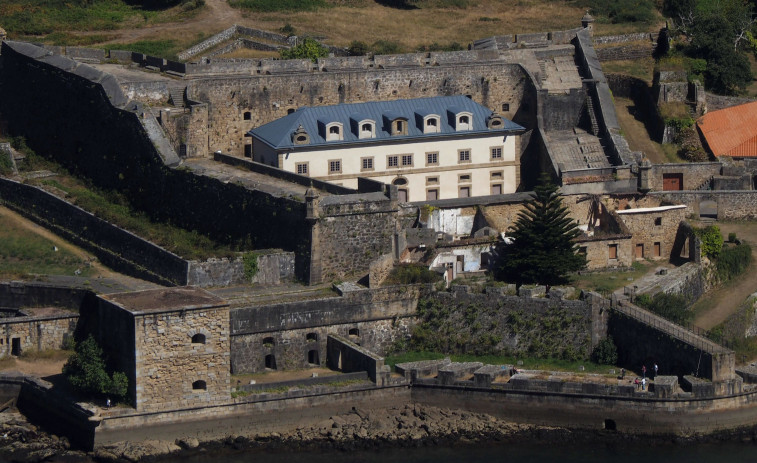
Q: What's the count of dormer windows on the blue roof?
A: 7